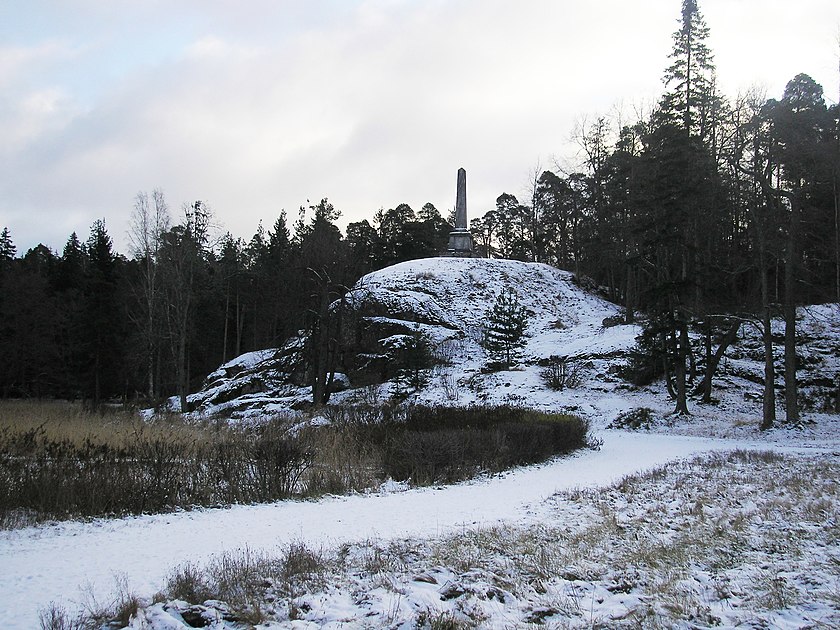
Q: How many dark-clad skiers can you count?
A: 0